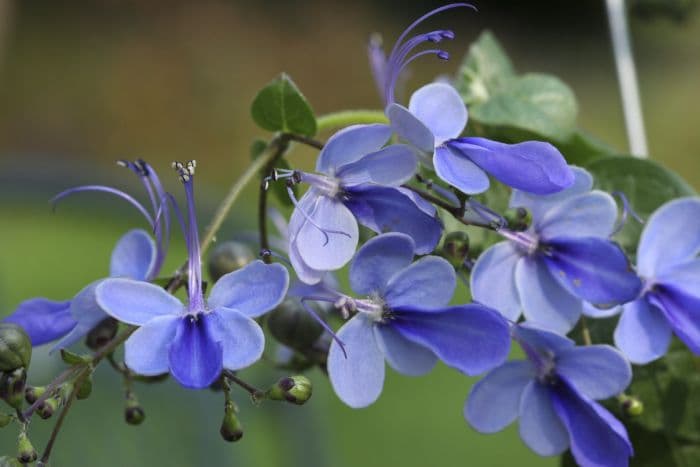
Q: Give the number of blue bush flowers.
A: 8